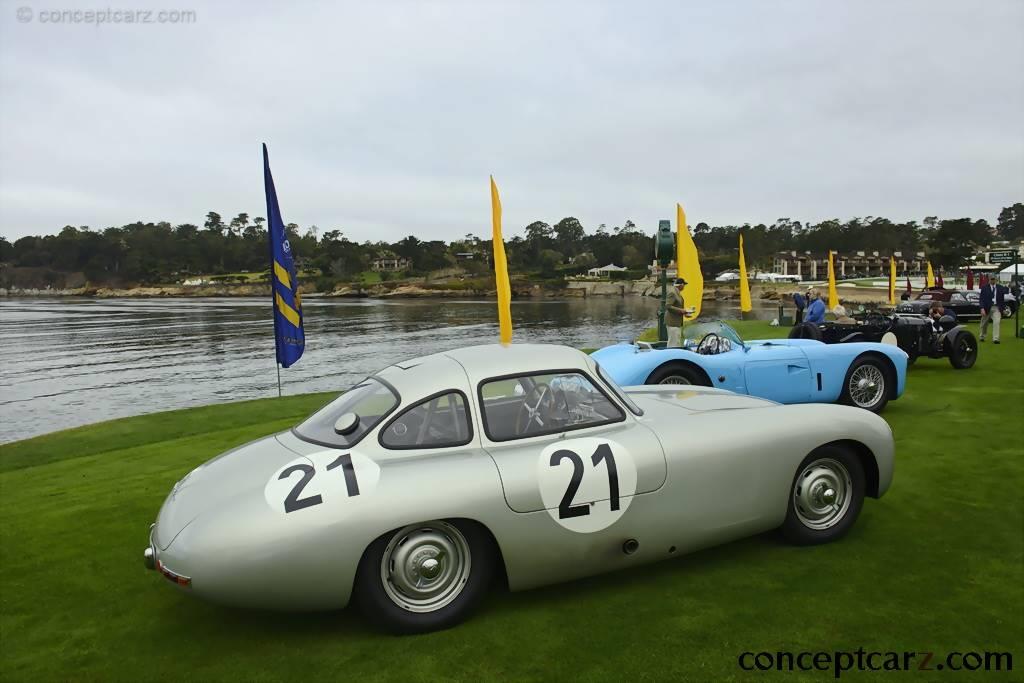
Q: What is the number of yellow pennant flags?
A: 6